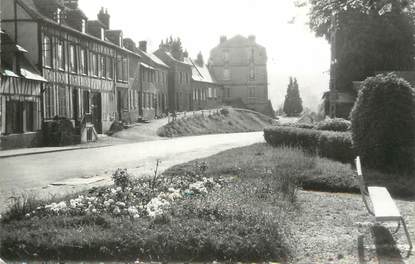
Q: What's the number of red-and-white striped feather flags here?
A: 0